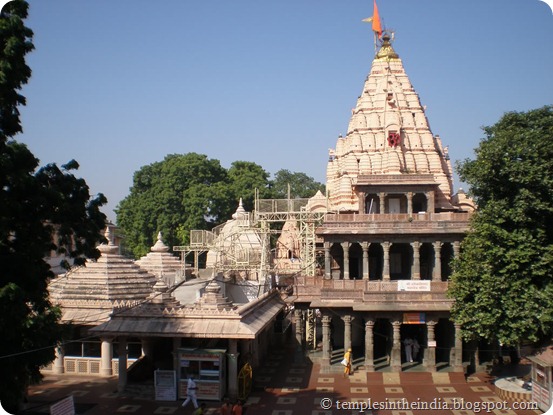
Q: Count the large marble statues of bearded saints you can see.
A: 0